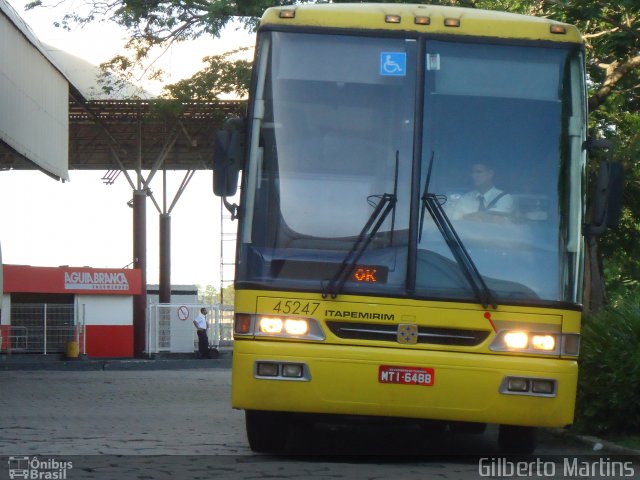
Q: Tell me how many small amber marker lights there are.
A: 5